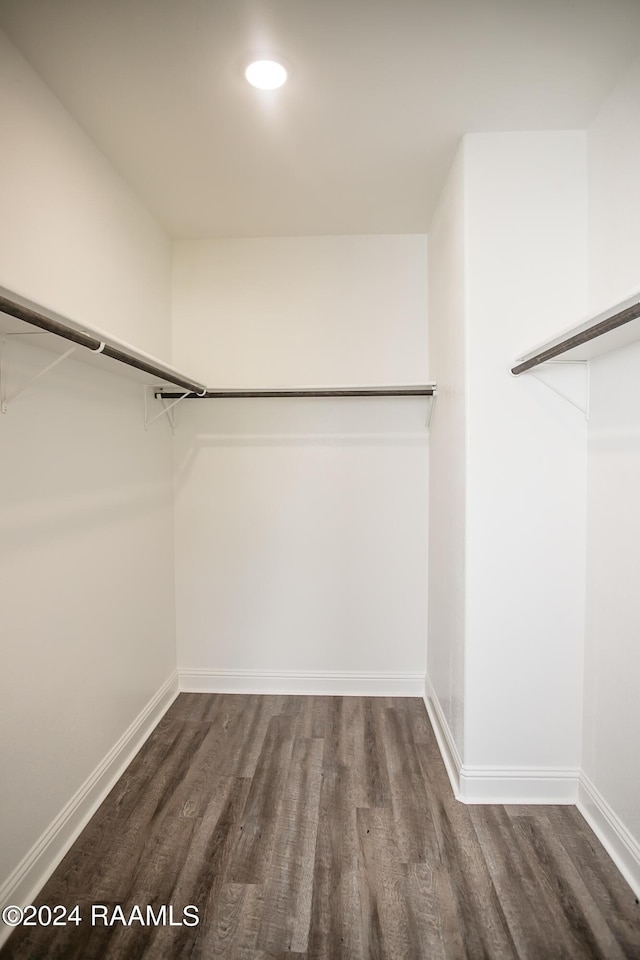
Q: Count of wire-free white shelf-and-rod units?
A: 3